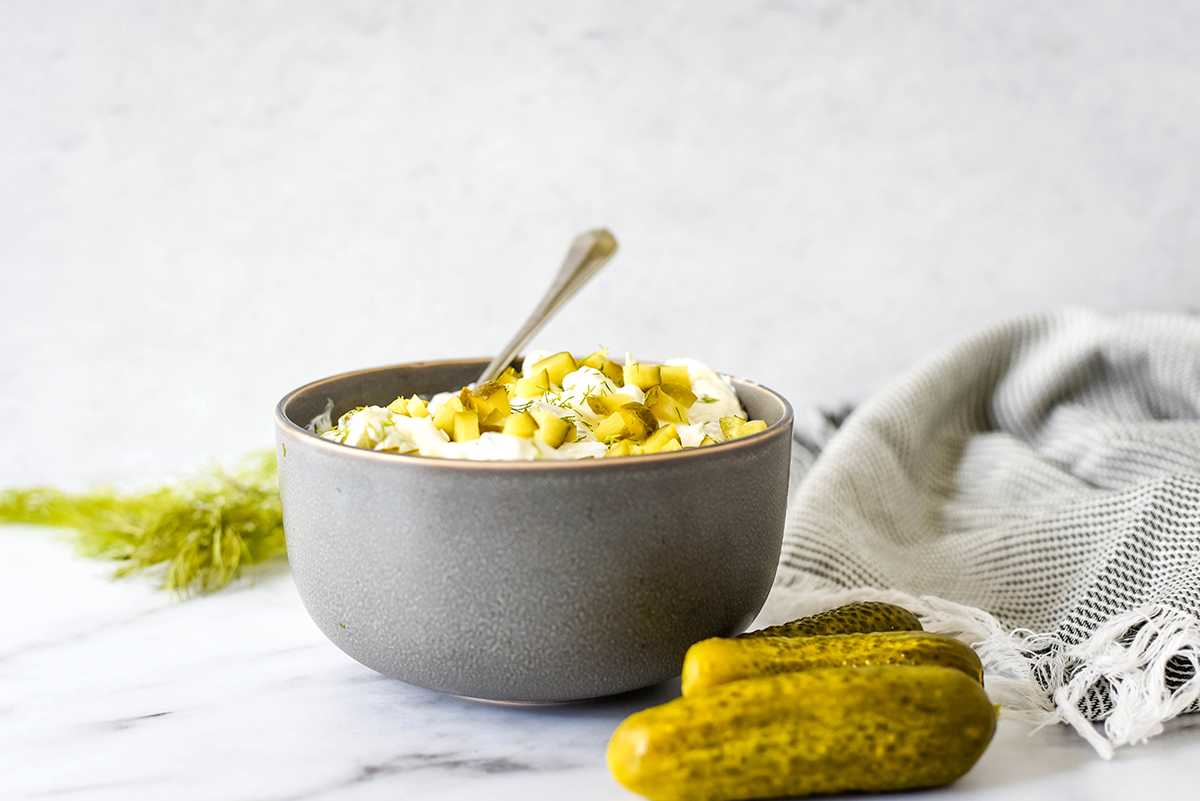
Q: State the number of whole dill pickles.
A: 3